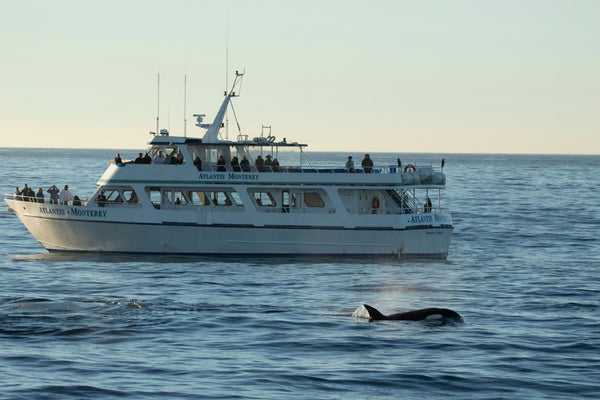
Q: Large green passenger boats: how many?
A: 0